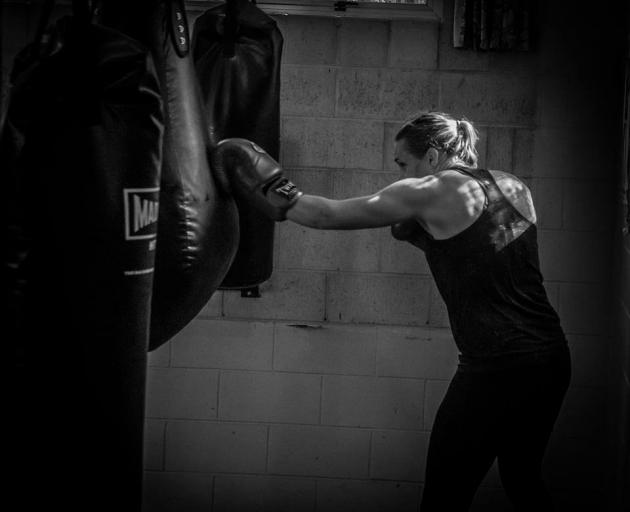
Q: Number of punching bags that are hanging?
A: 3